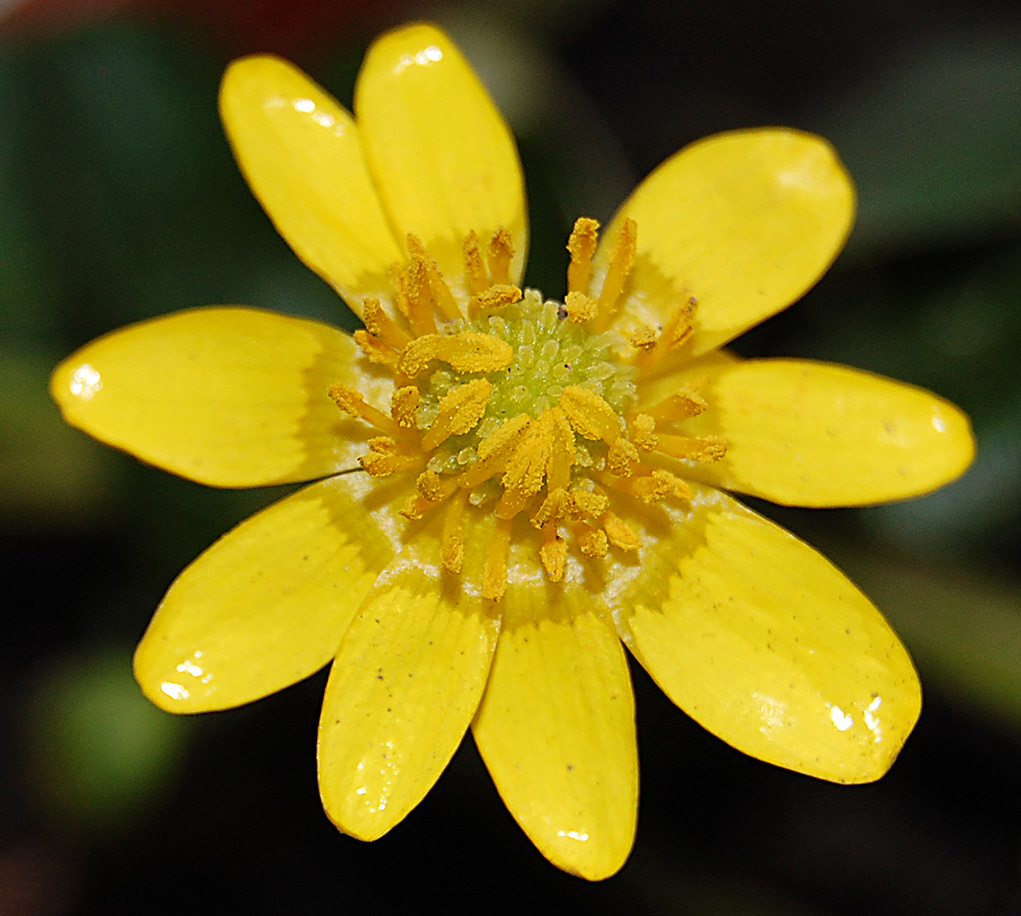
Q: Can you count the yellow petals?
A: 9